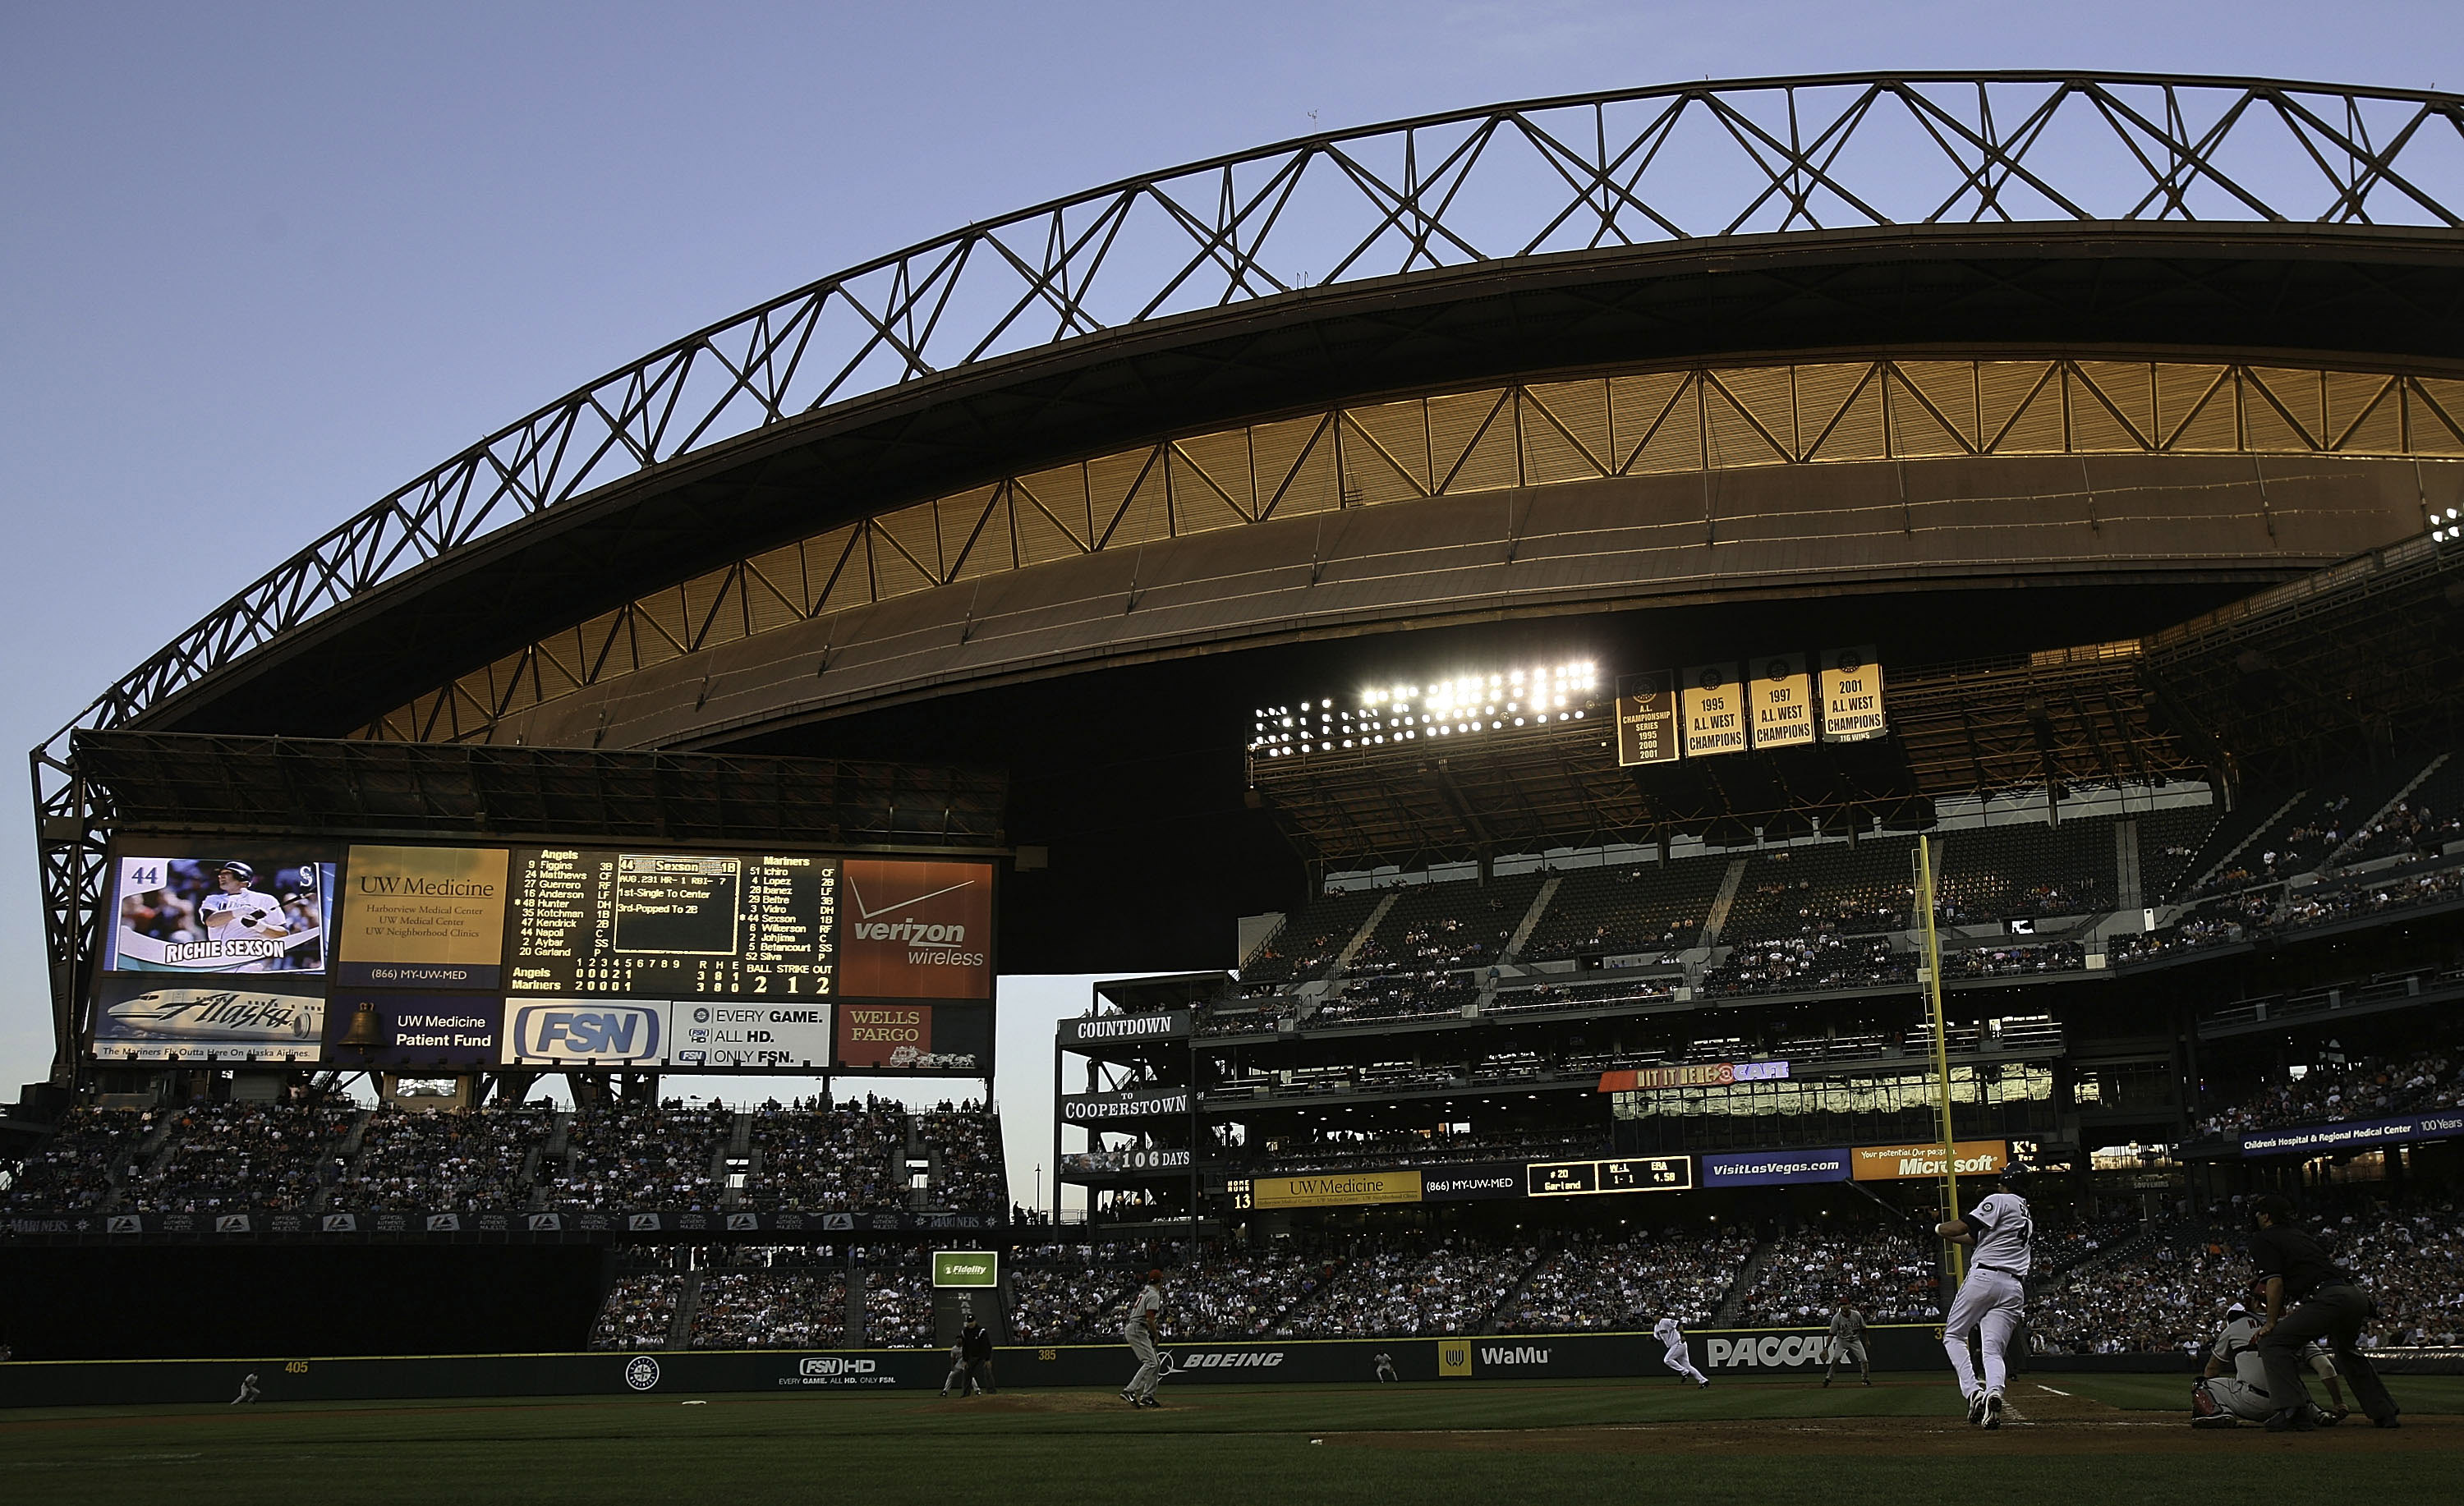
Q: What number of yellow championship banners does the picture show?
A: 3